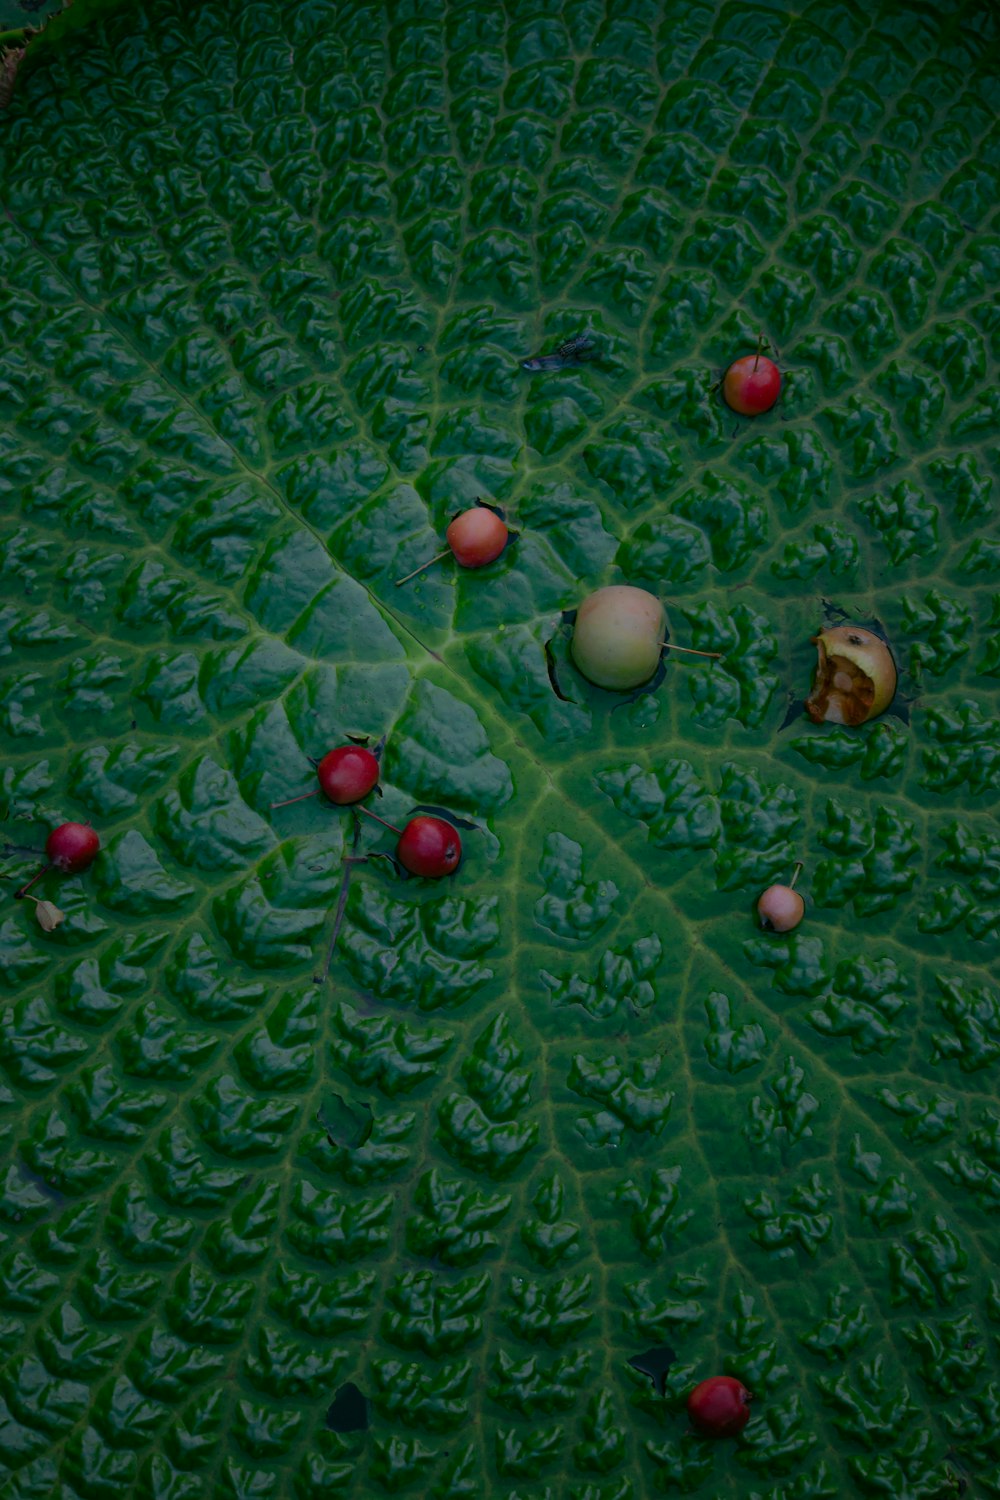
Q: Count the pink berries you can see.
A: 1